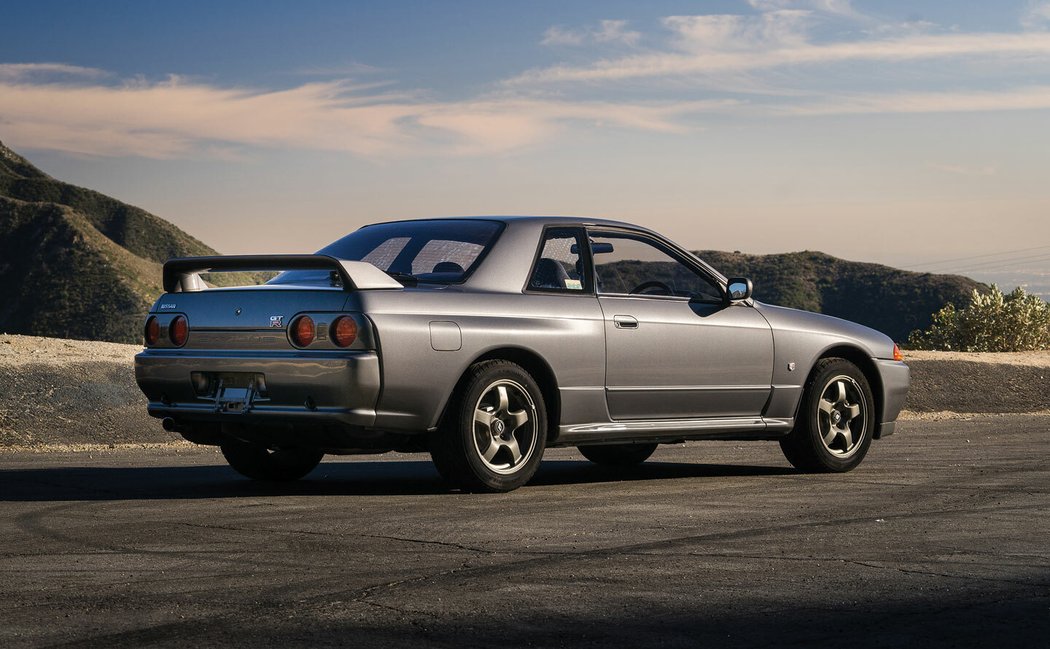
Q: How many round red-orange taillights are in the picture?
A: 4